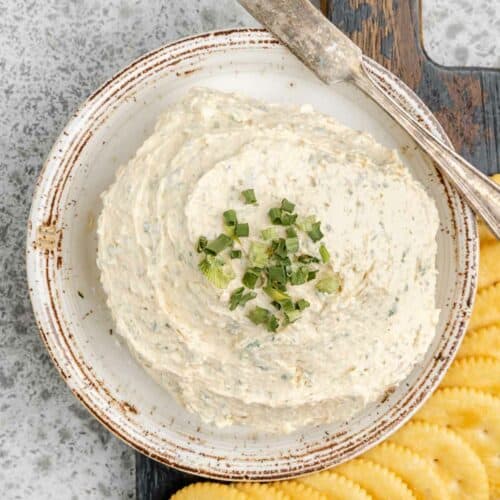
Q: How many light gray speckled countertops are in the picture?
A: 1